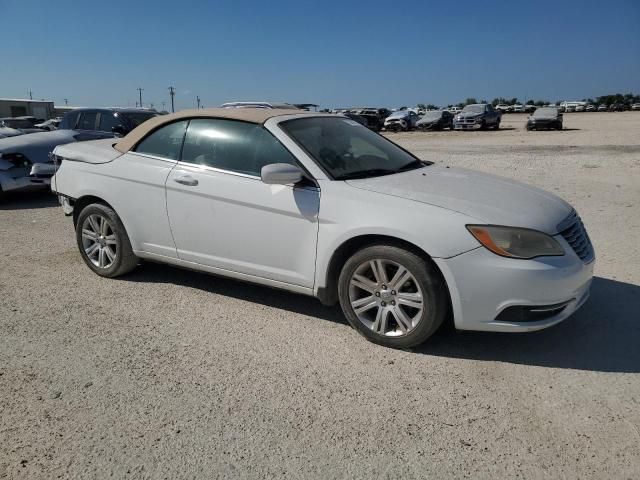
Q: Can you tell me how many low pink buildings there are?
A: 0